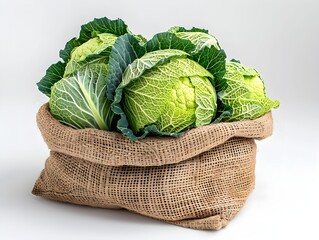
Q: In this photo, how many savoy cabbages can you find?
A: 5